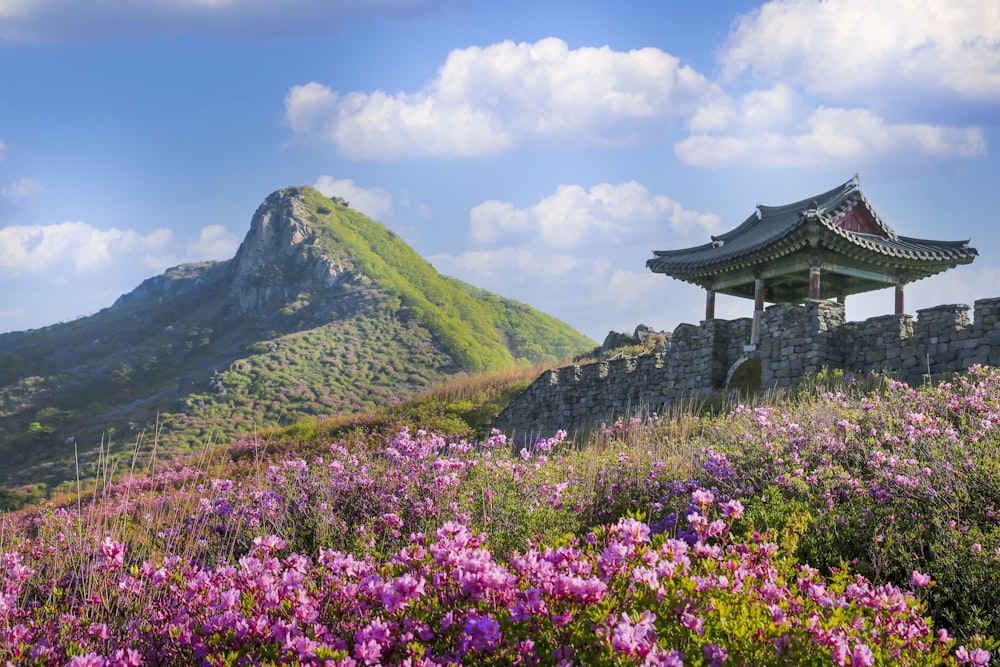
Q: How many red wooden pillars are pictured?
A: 4